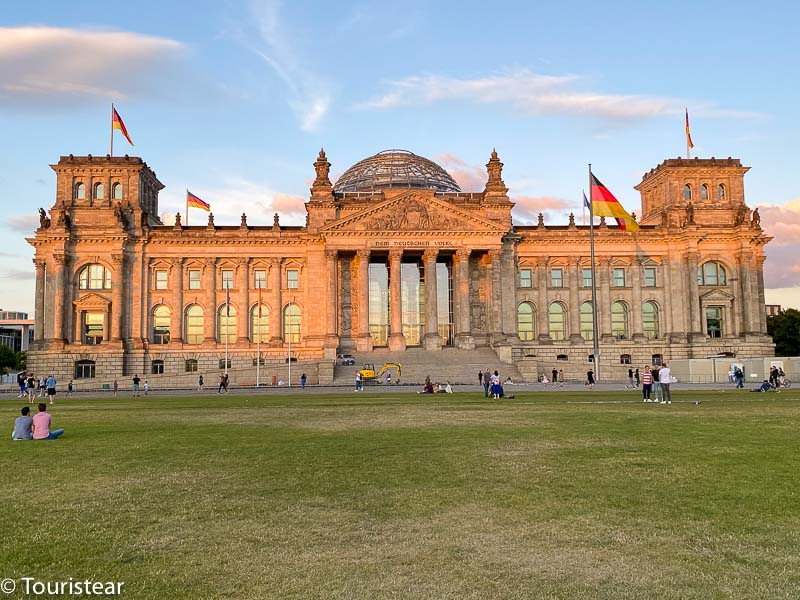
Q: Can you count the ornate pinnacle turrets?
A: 2